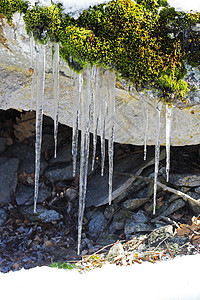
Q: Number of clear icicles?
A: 10